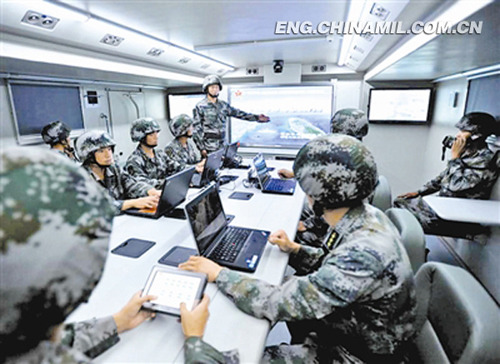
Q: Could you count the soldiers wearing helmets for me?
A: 9